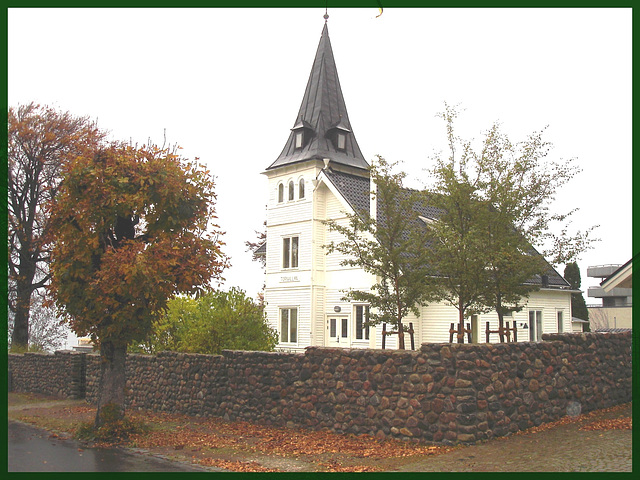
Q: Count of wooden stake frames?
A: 3